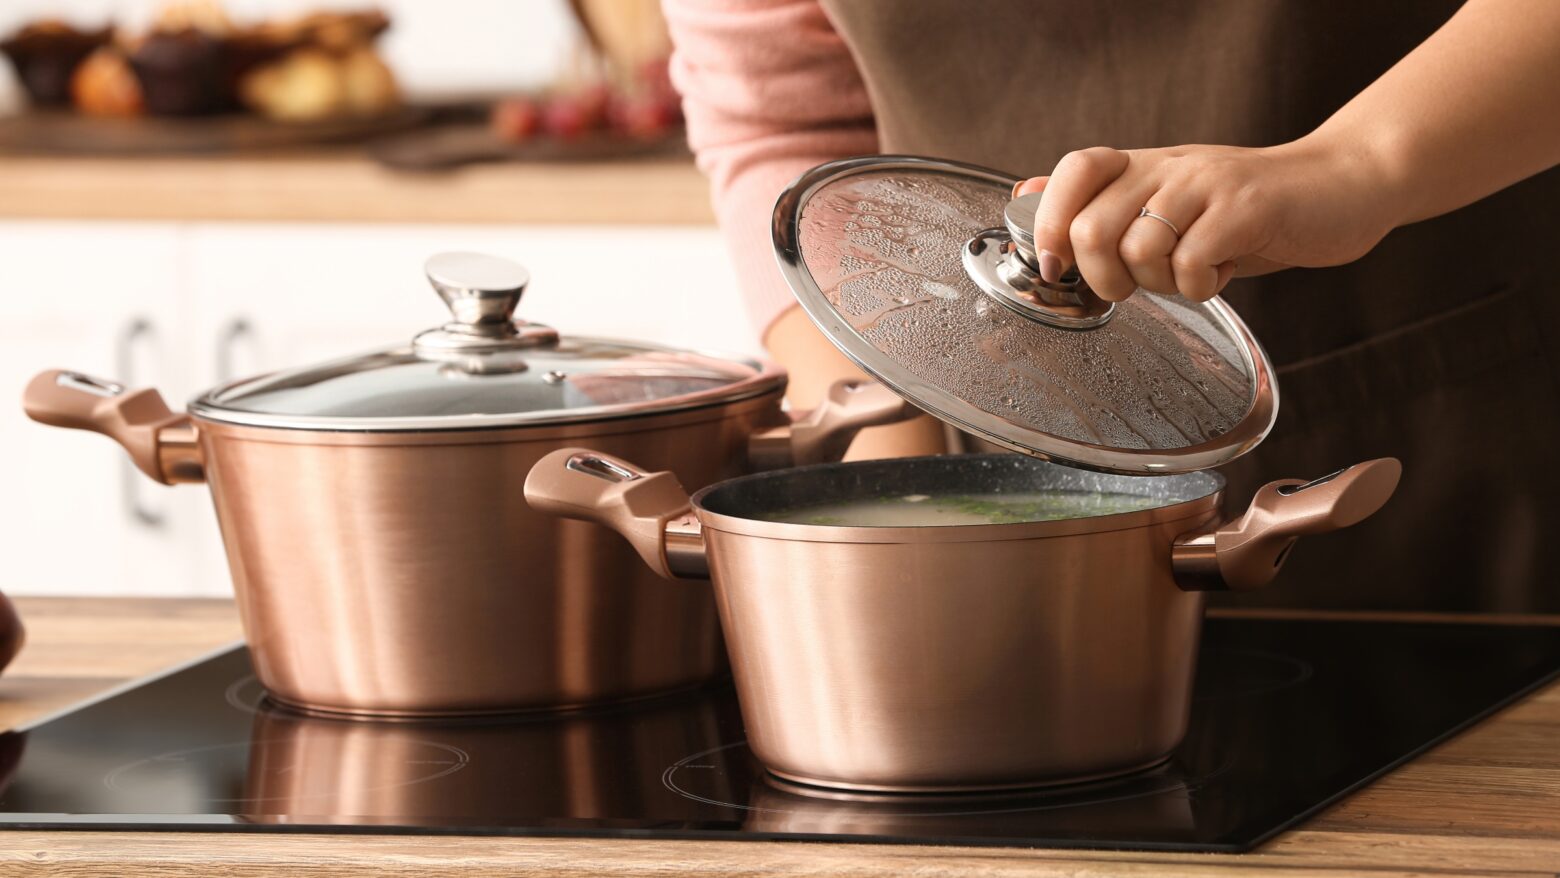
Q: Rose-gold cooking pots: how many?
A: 2